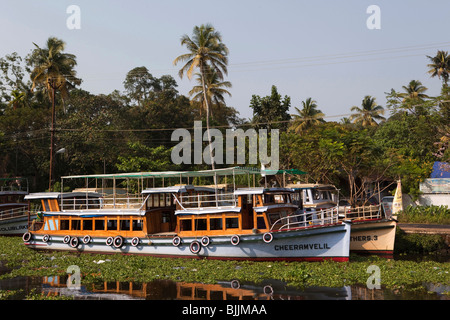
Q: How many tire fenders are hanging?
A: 13